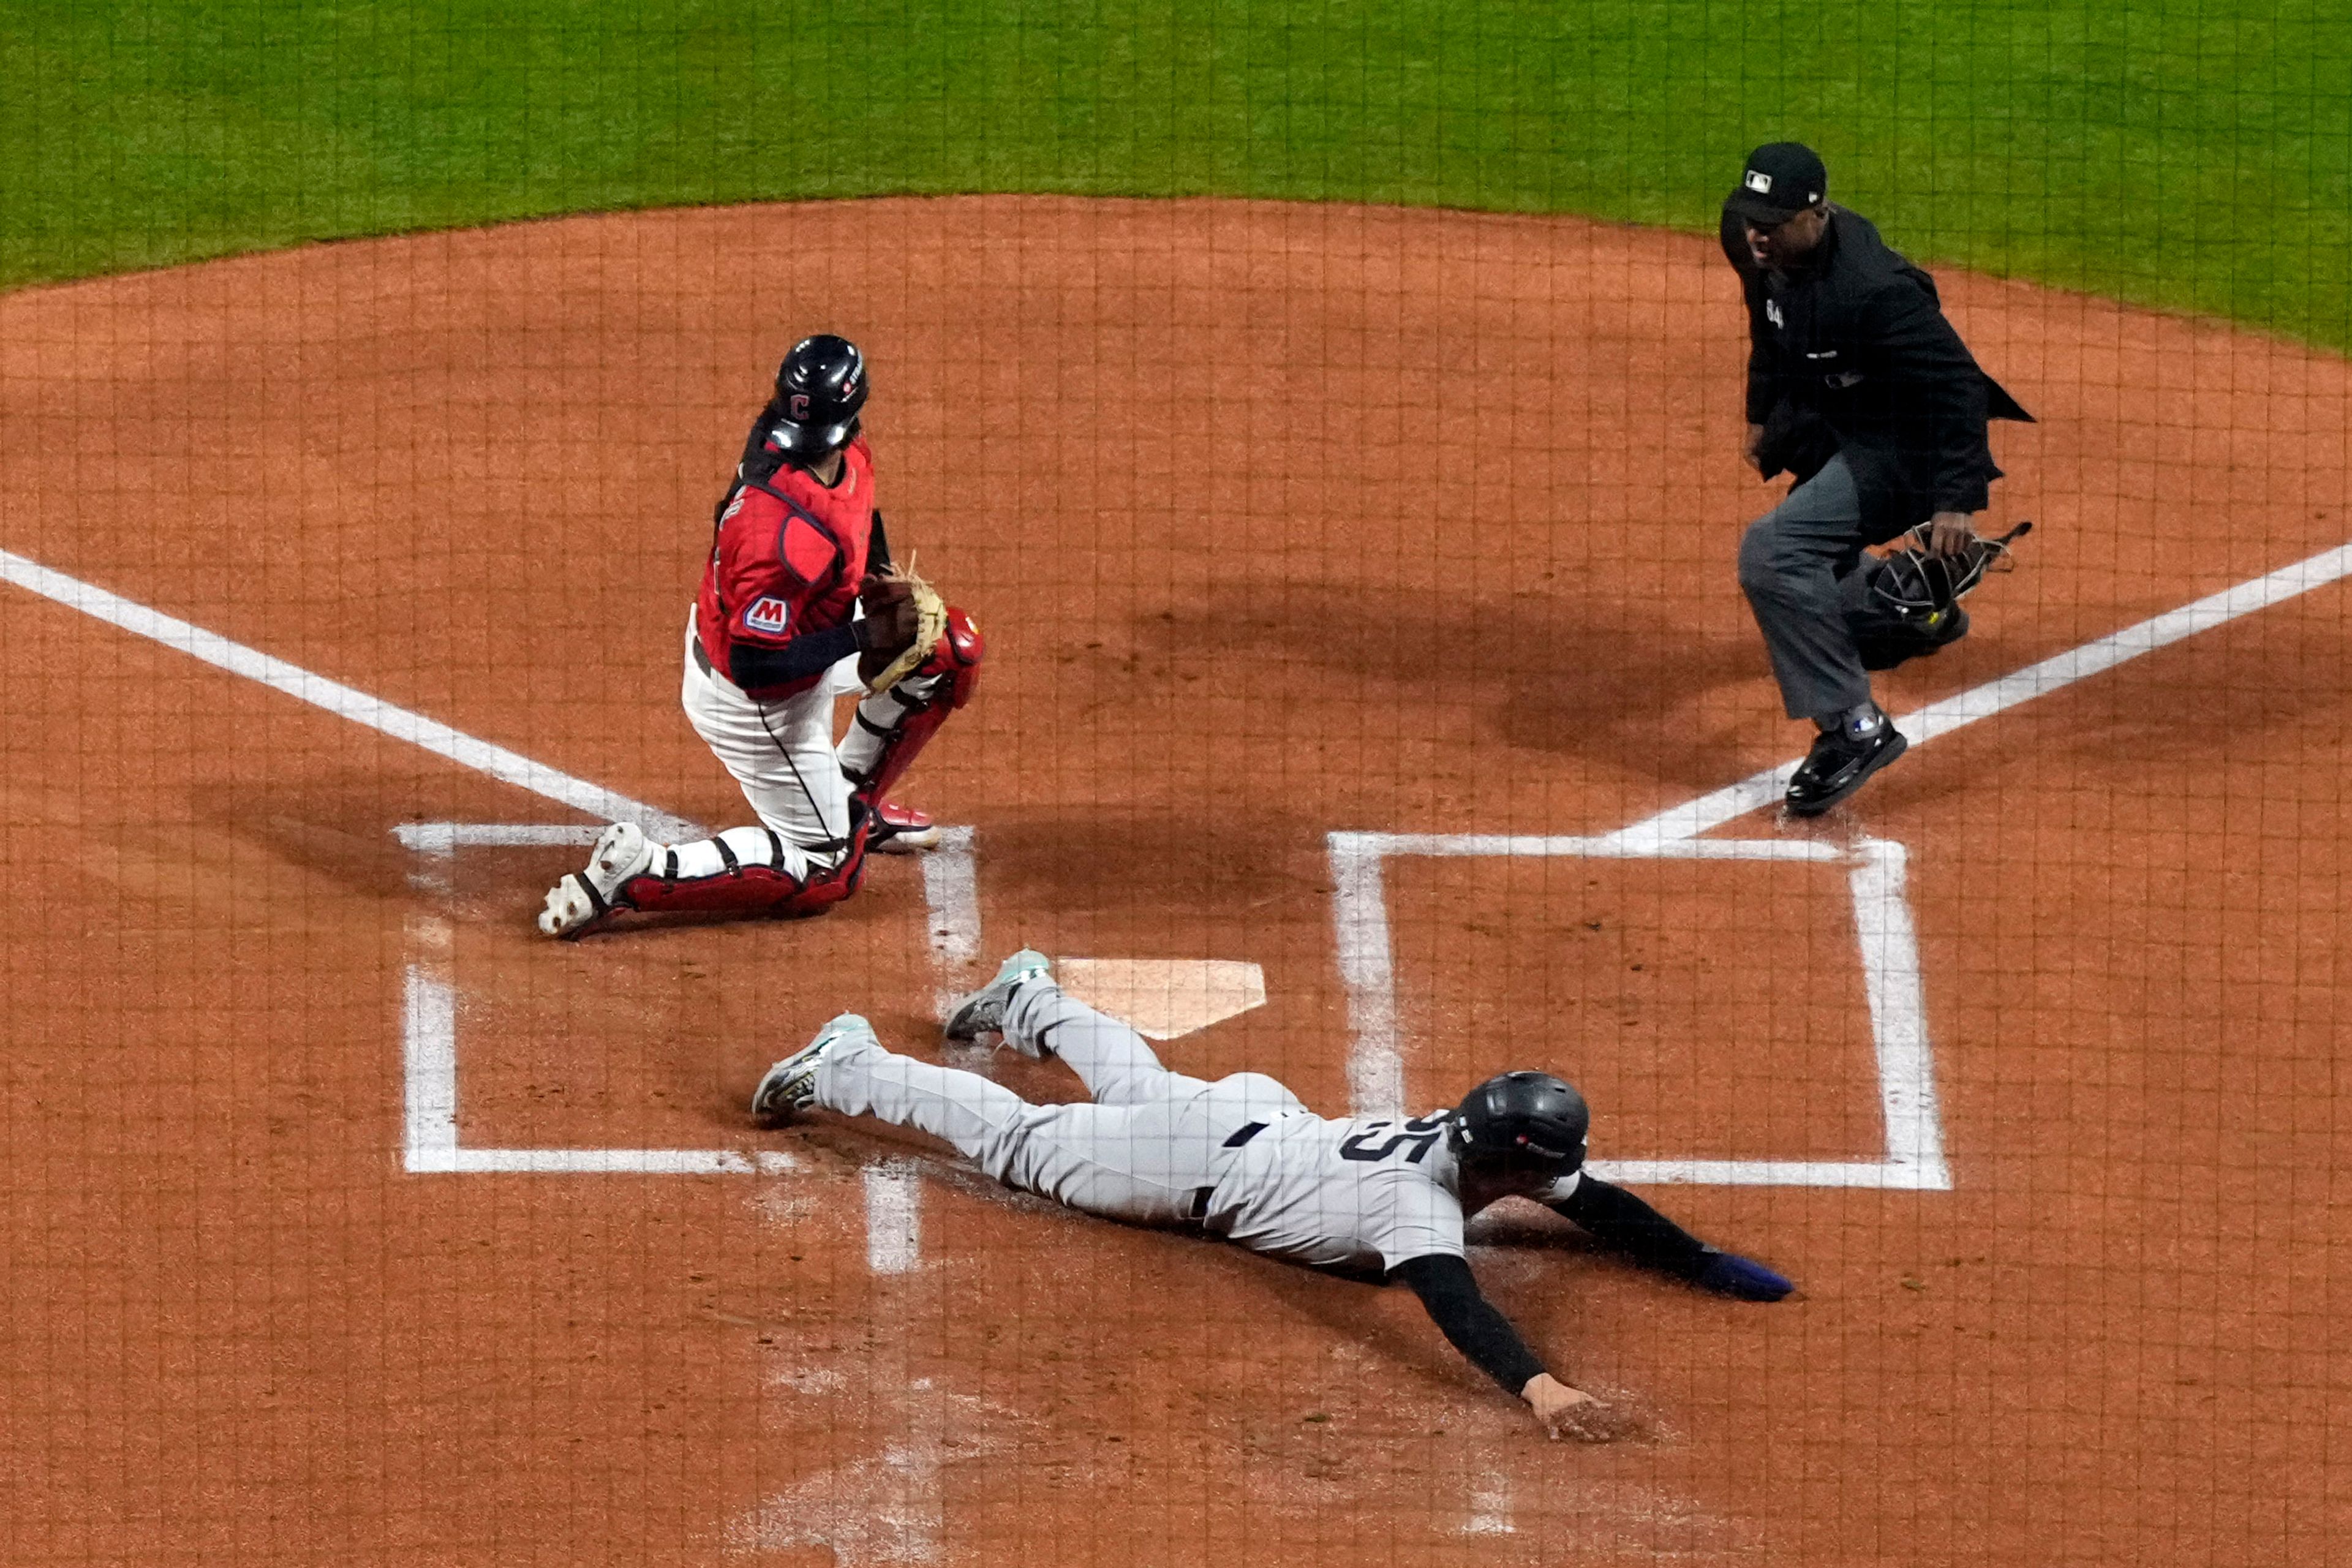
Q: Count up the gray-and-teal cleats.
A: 2